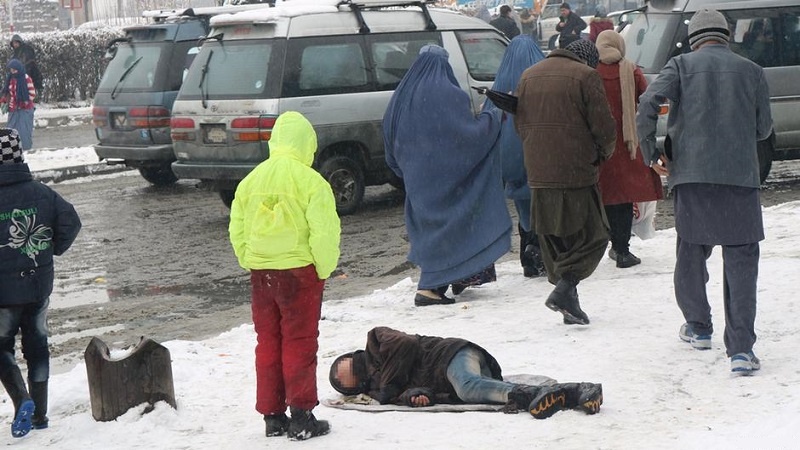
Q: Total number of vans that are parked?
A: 3